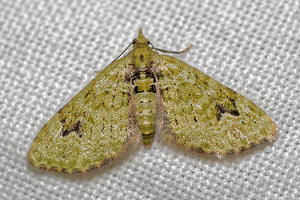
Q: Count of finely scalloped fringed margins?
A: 2